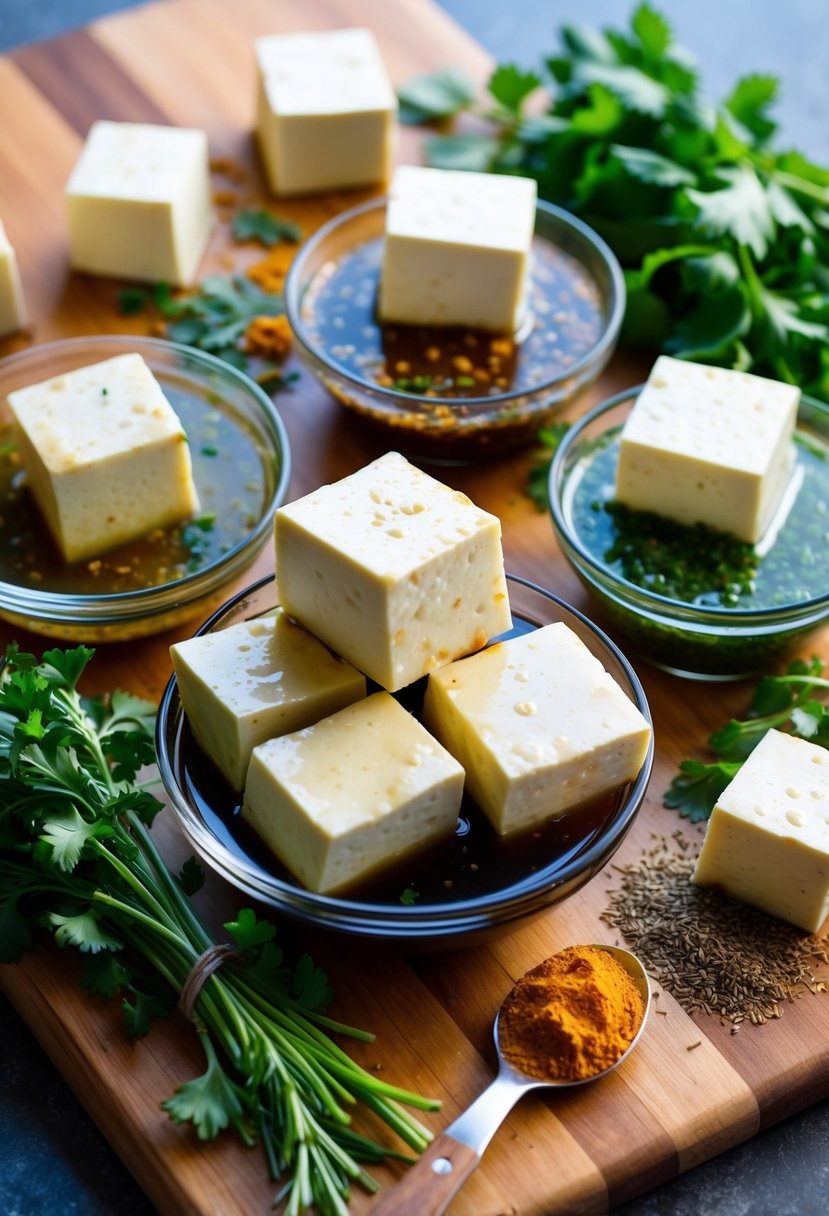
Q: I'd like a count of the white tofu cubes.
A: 11